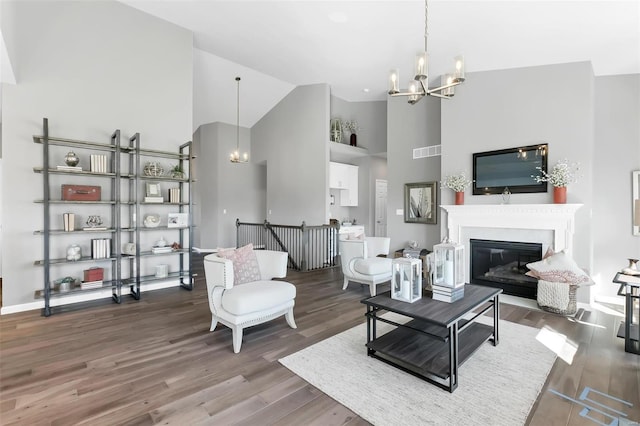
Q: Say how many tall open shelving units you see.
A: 2